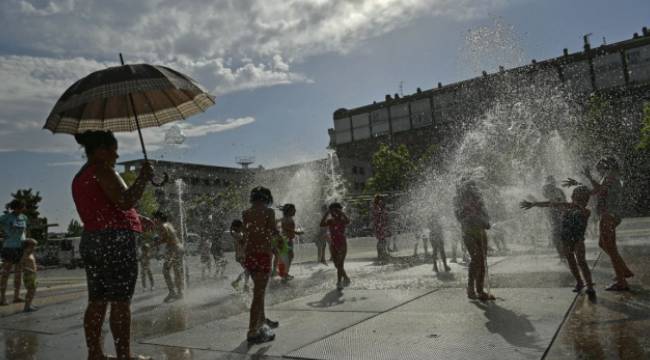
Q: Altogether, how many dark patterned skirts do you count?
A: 1